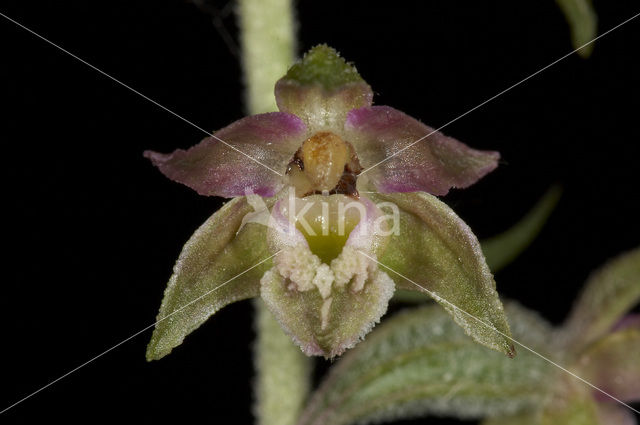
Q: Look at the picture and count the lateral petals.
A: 2